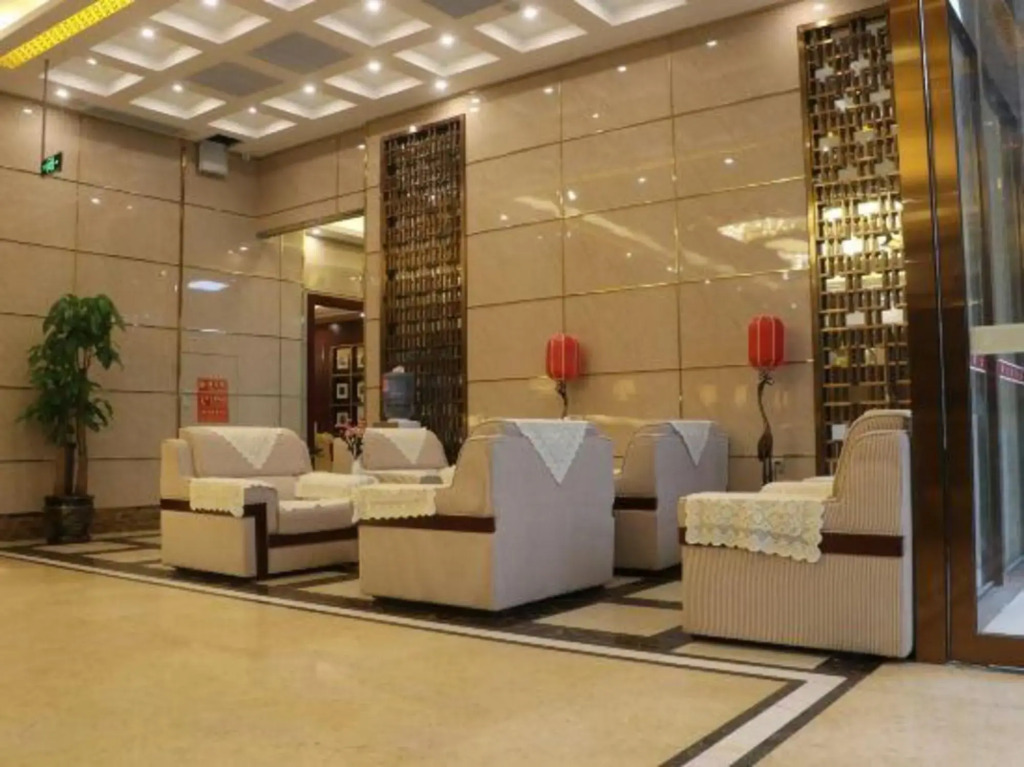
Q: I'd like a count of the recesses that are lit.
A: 12